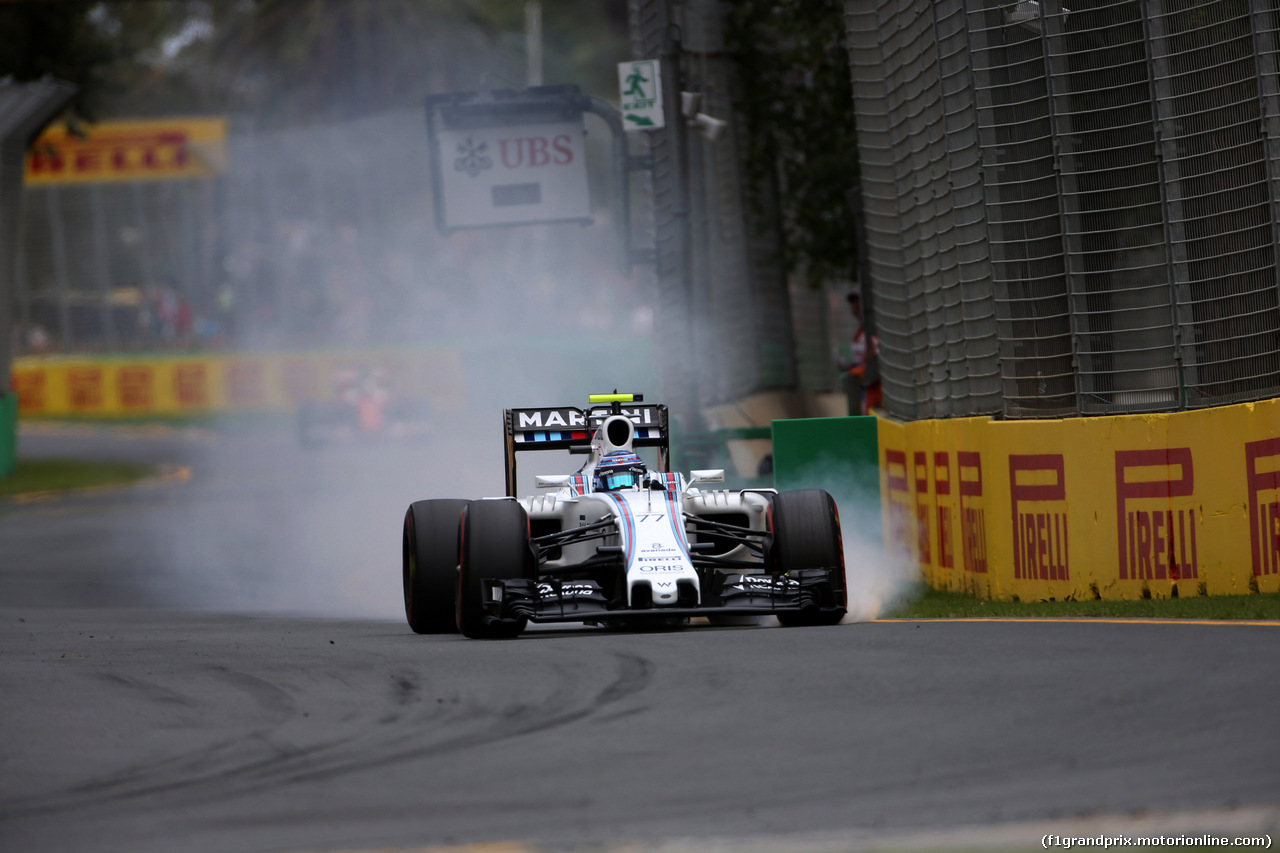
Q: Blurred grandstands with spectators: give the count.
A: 1